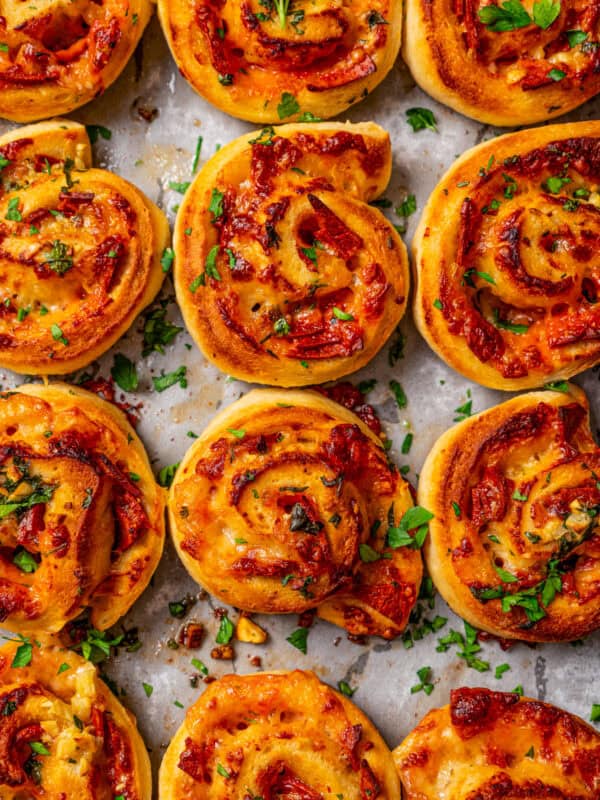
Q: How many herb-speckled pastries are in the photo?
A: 12